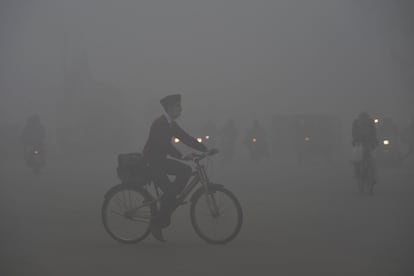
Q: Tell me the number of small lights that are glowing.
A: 8